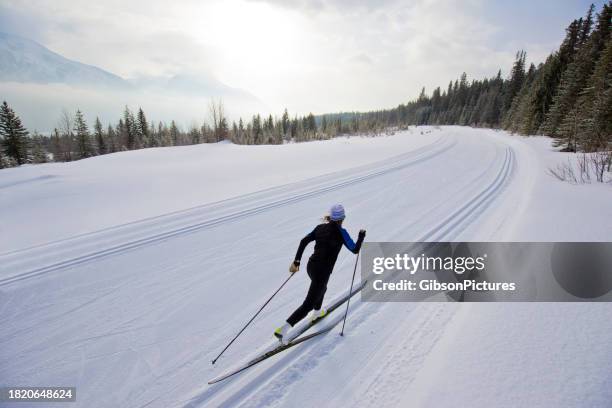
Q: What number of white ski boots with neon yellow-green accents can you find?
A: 2